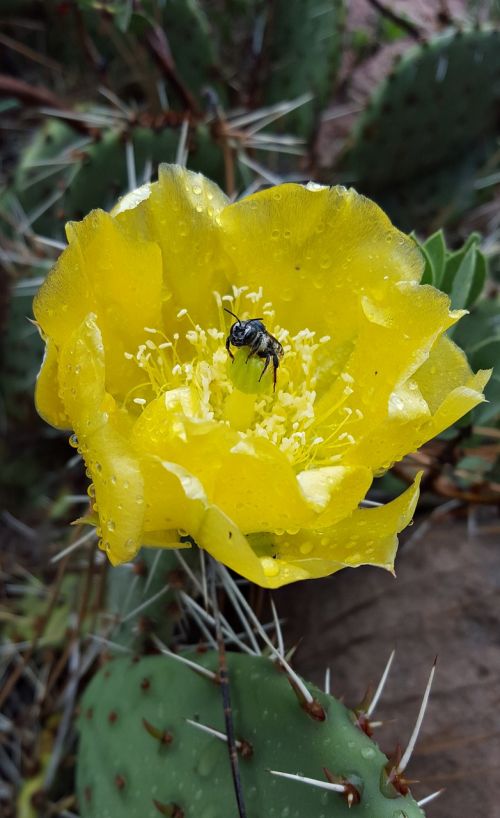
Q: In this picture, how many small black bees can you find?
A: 1